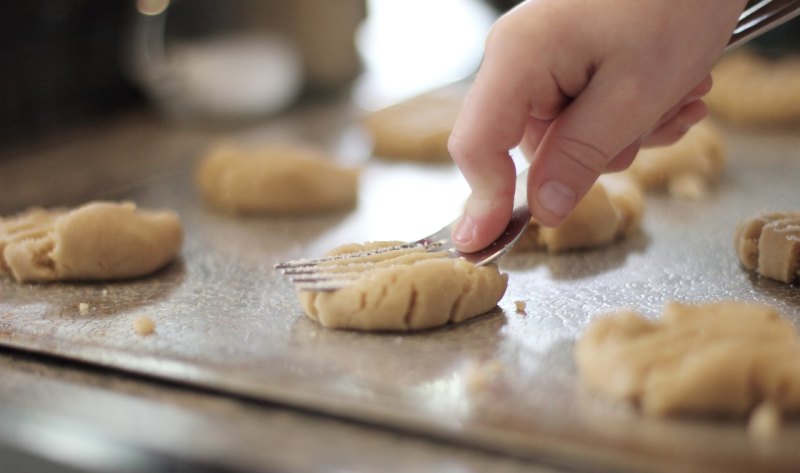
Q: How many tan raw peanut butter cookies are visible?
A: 9